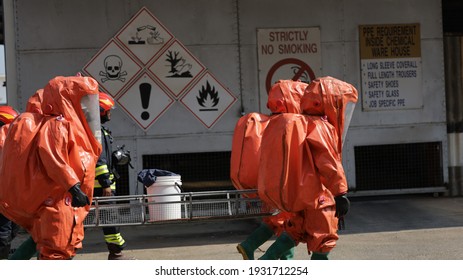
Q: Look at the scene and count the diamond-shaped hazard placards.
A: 5